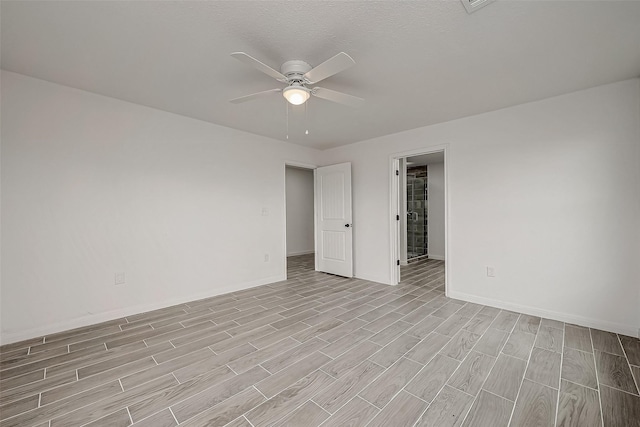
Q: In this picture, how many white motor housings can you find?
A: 1